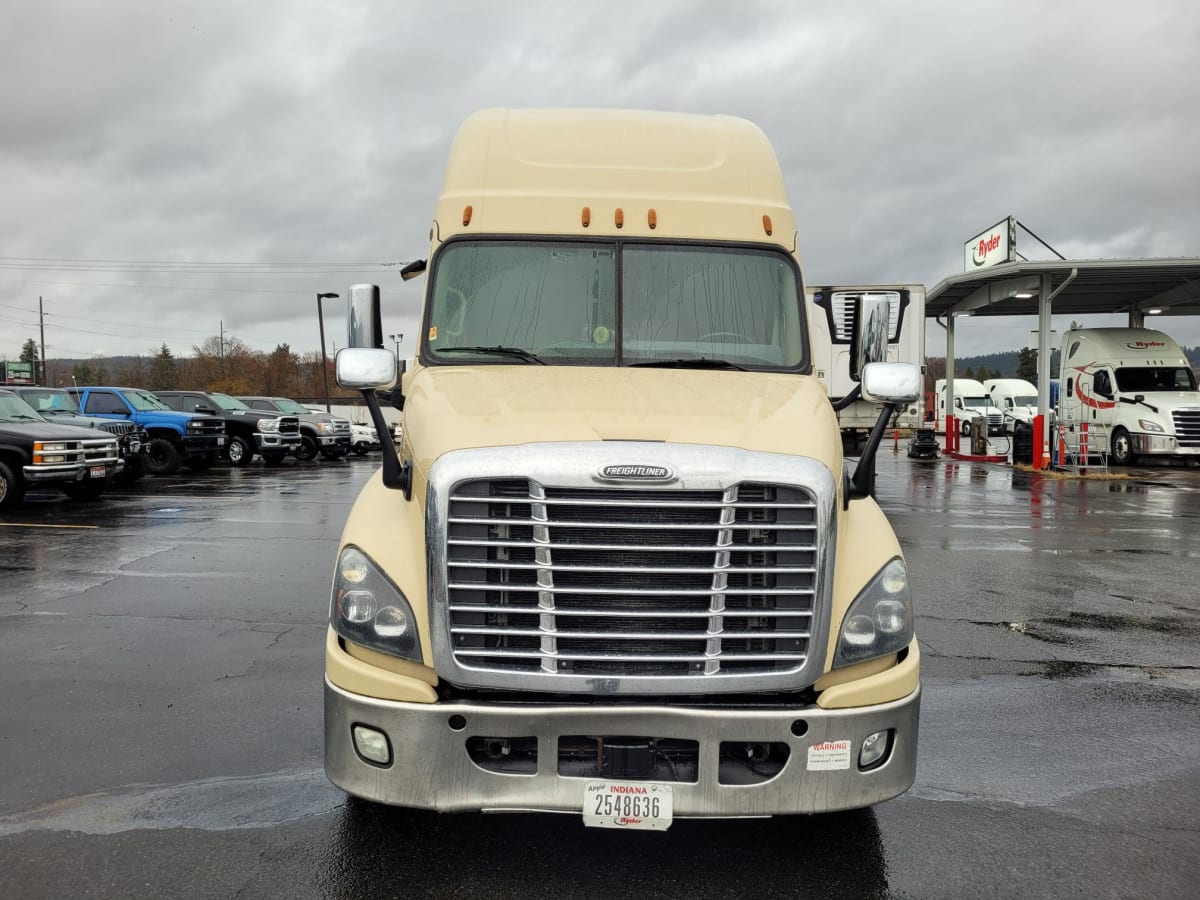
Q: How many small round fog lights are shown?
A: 2